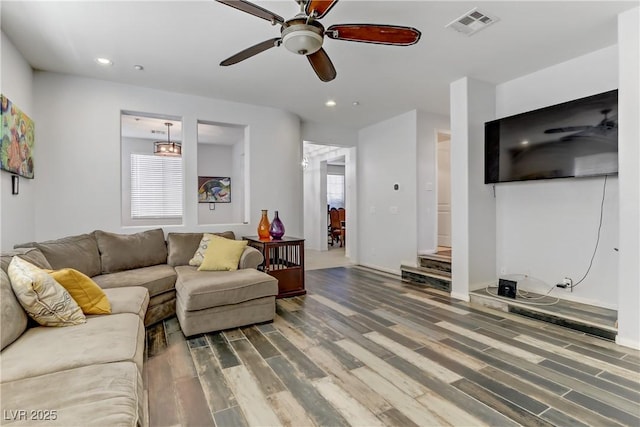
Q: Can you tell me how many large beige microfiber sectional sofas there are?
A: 1